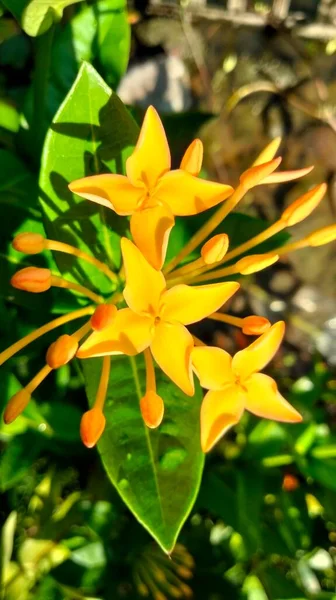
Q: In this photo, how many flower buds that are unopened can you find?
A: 13